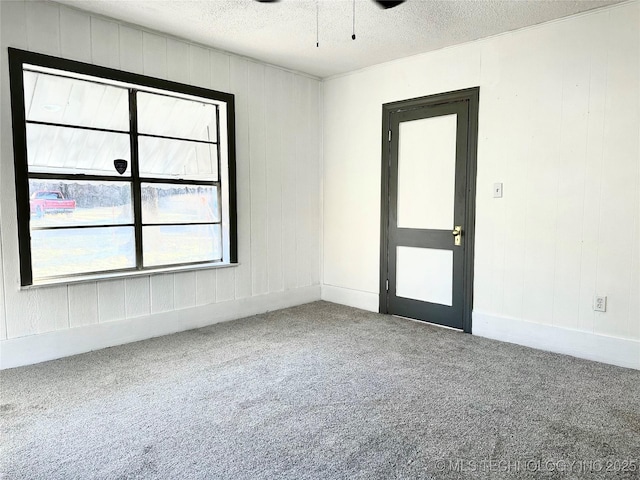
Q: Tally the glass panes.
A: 8